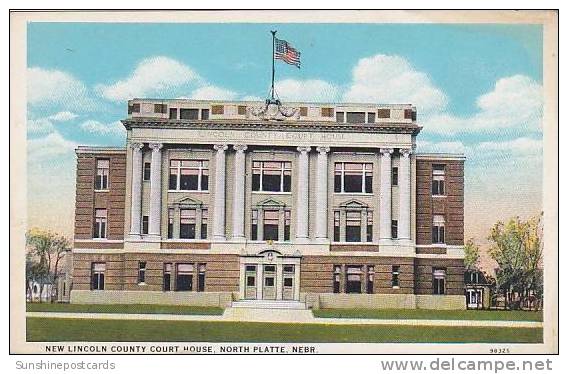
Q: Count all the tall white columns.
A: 8